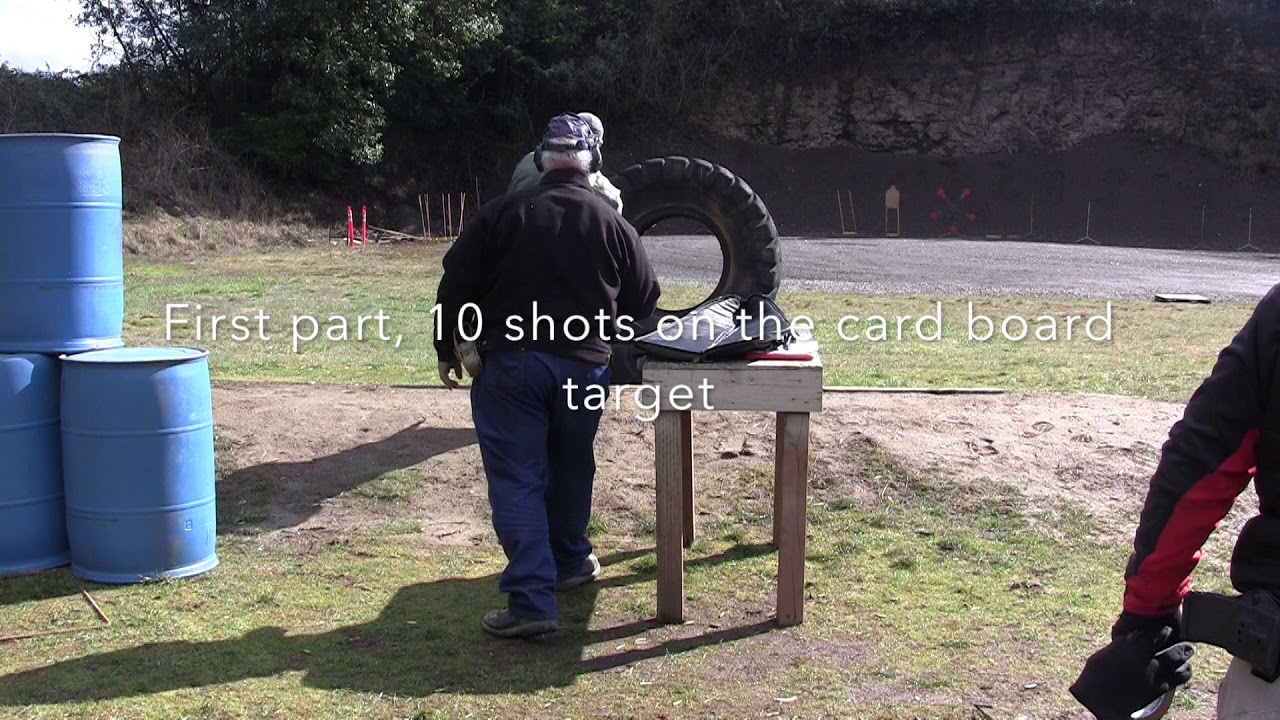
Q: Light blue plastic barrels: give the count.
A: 3